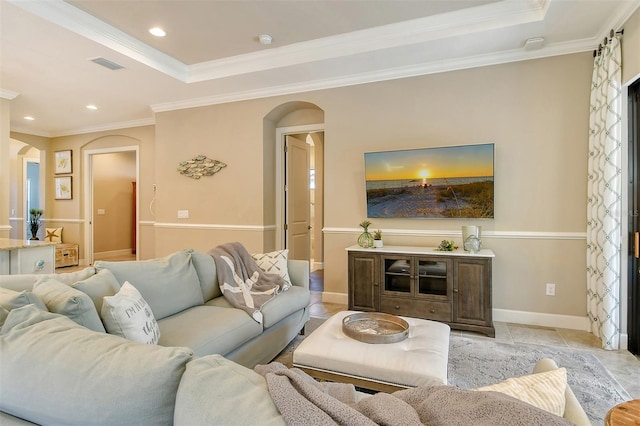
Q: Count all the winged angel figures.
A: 0